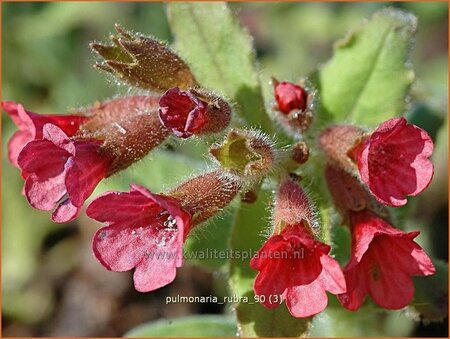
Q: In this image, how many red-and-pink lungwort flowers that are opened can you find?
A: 6